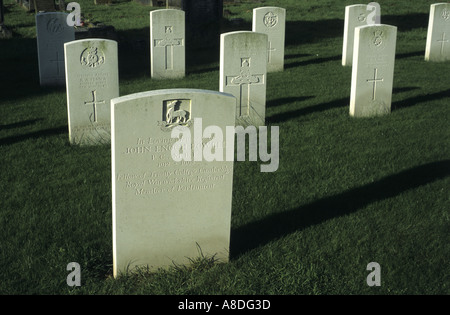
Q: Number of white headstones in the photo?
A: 9